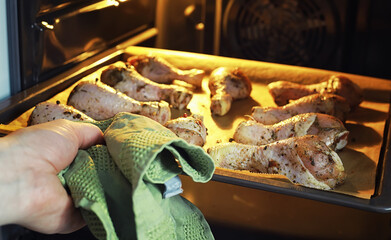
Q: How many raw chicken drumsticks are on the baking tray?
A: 10